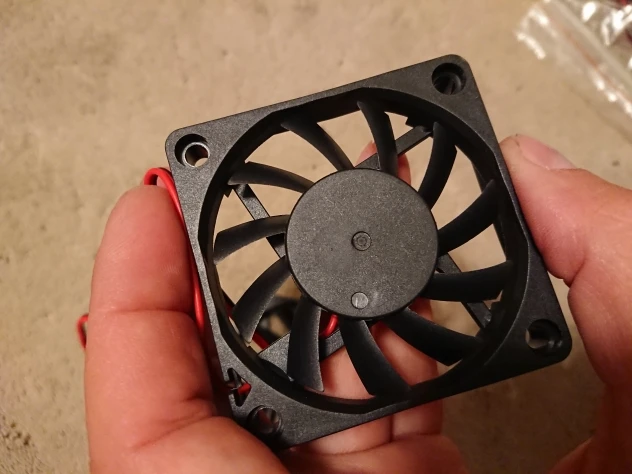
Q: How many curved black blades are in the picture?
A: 11